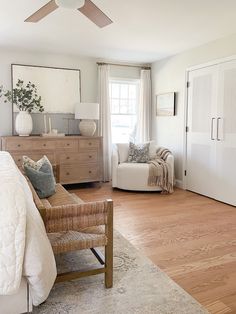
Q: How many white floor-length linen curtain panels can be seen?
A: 2